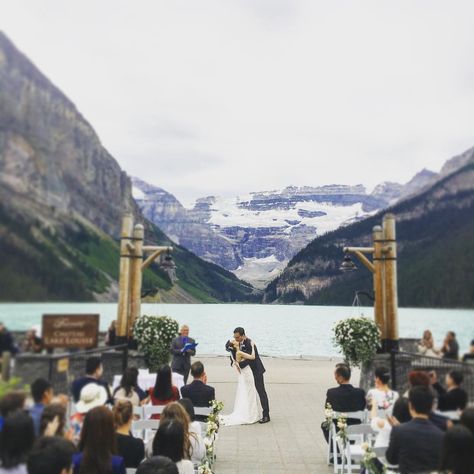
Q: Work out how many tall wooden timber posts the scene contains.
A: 4